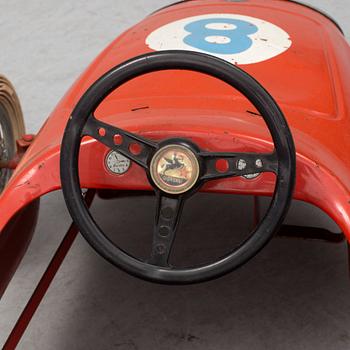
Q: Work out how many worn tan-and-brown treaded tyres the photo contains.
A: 1